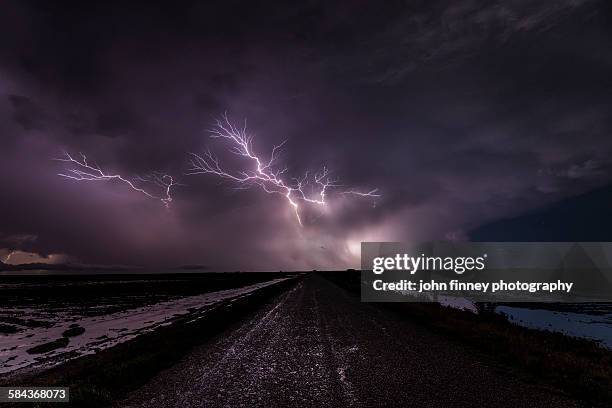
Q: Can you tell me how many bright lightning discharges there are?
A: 2